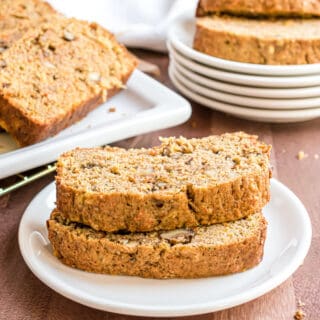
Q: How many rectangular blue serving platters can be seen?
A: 0